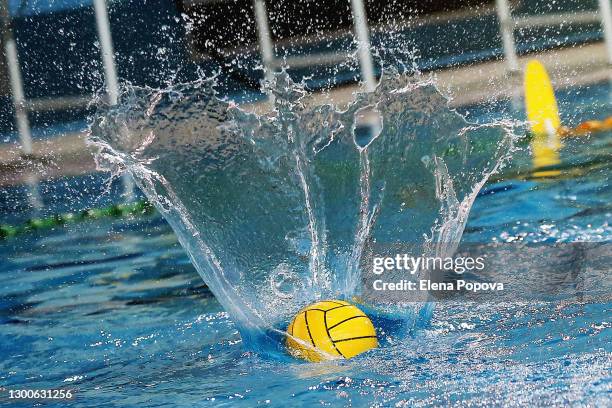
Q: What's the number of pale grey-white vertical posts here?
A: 6